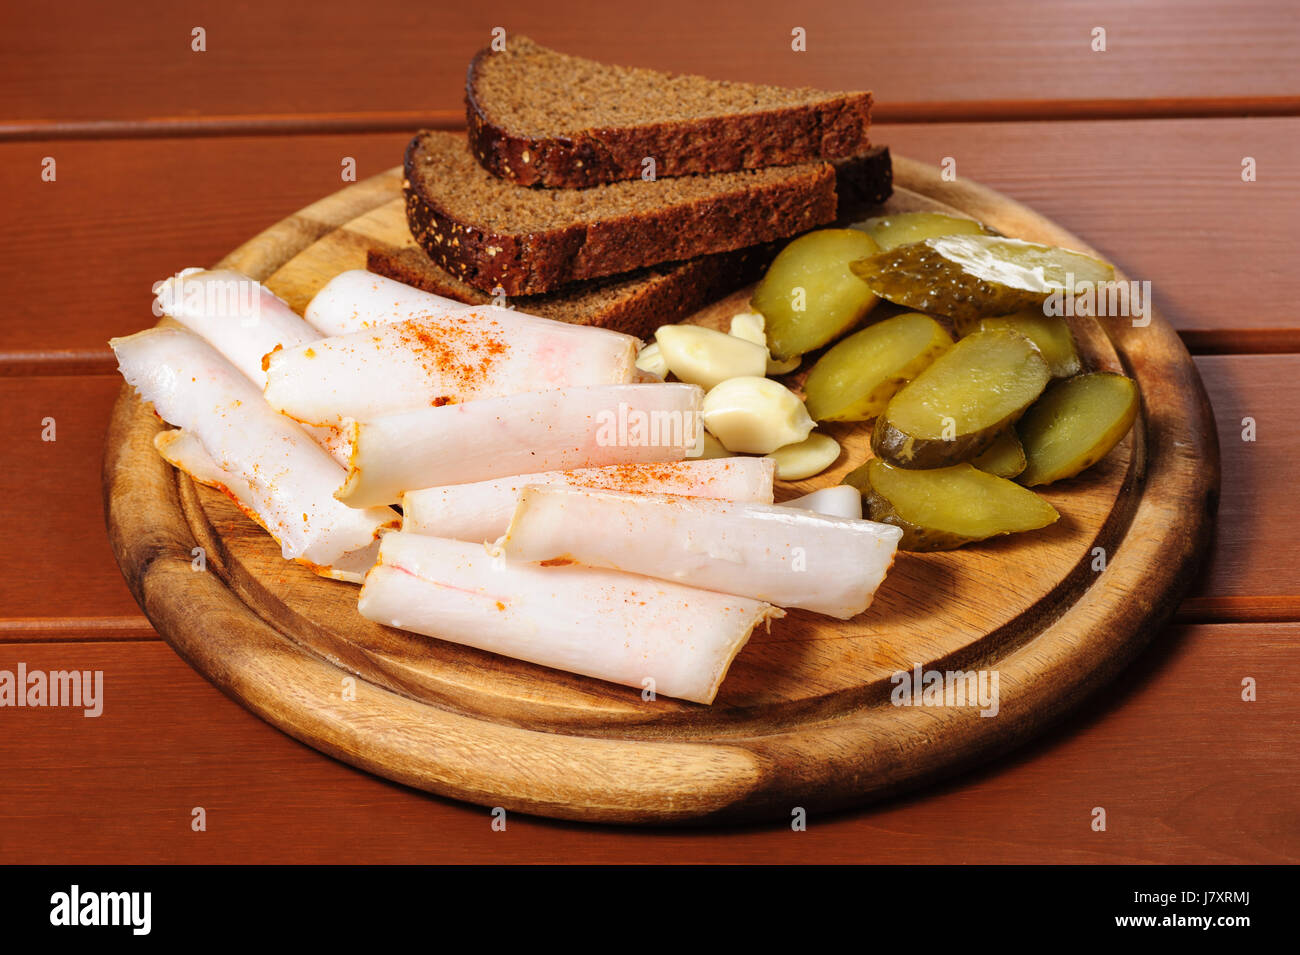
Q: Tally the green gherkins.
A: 9